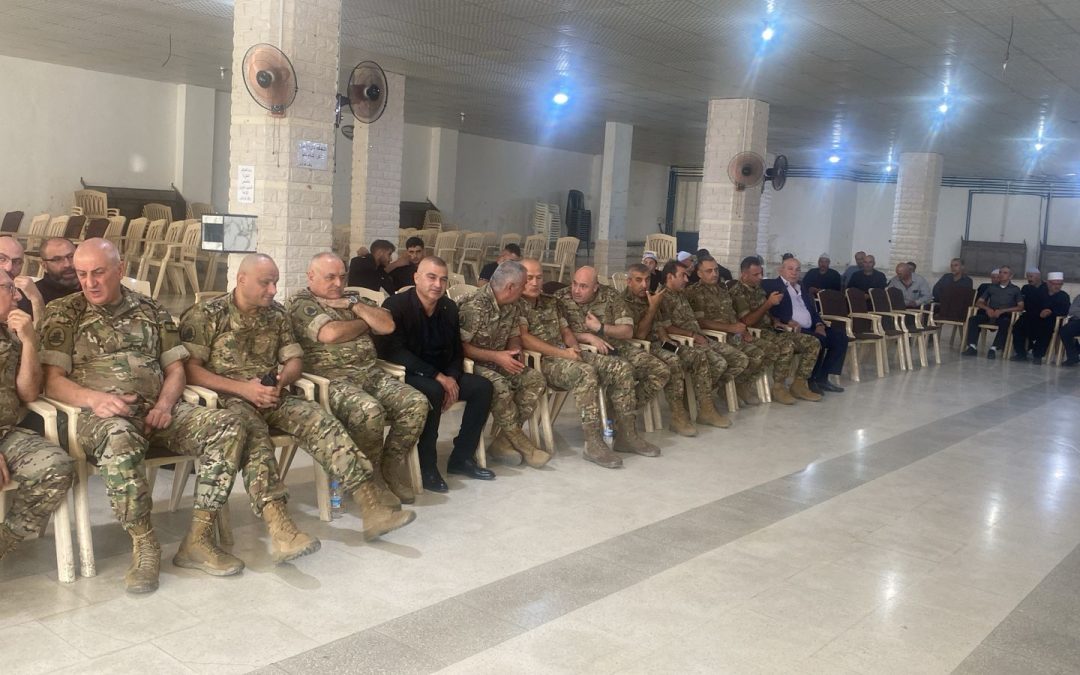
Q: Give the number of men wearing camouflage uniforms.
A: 11